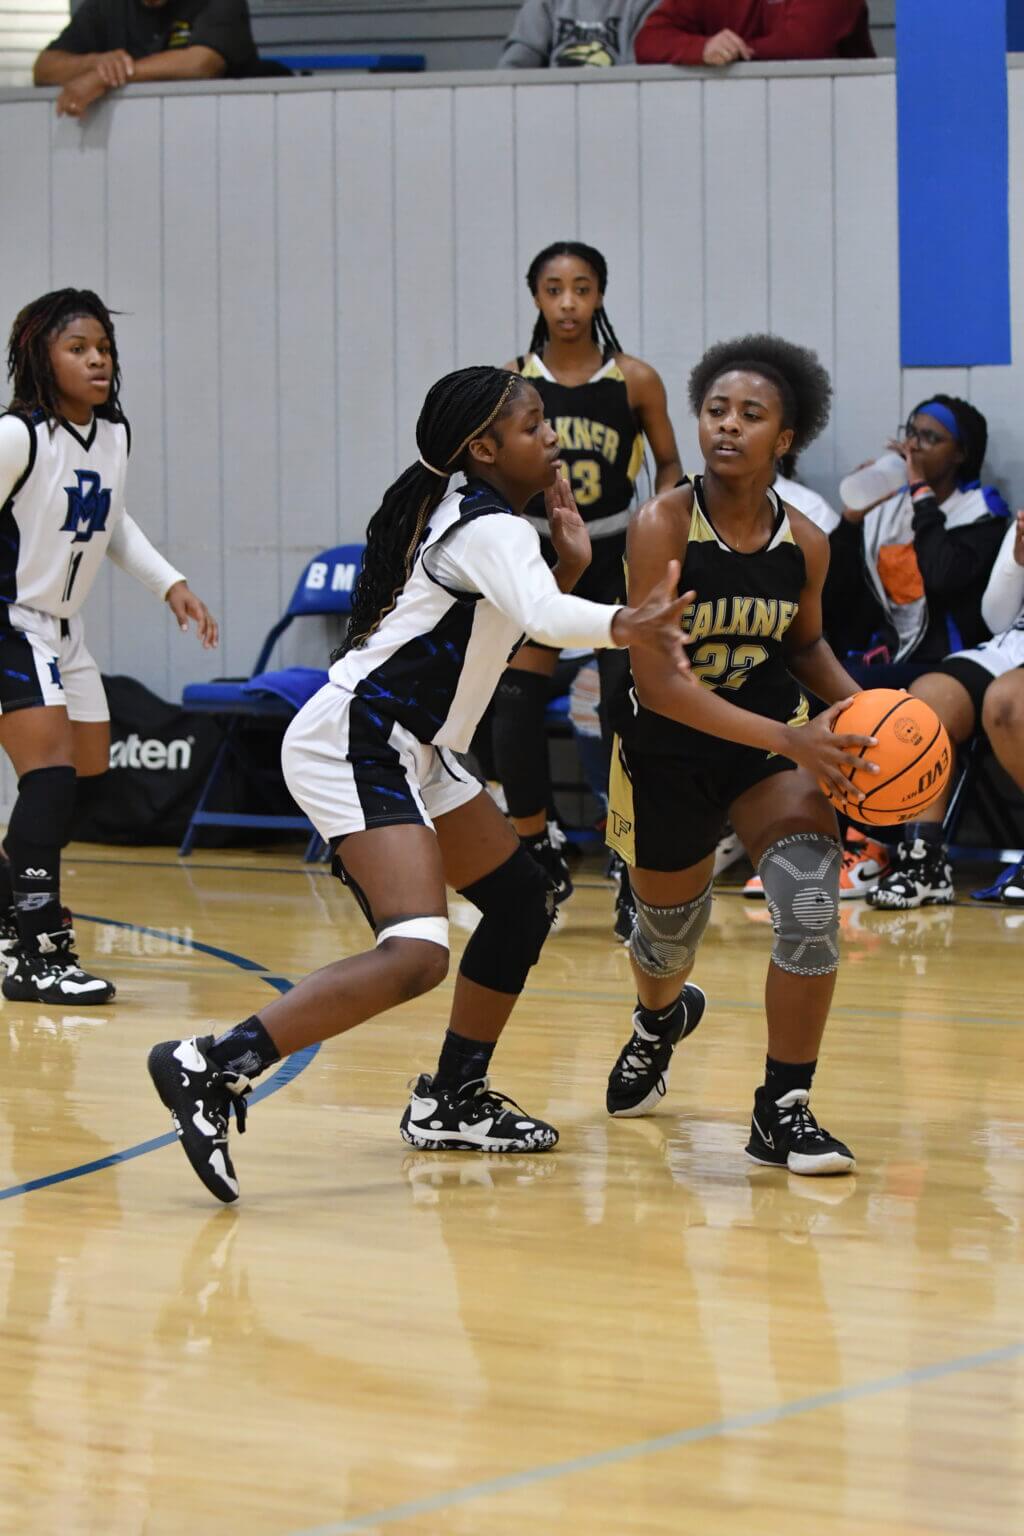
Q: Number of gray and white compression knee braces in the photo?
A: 2